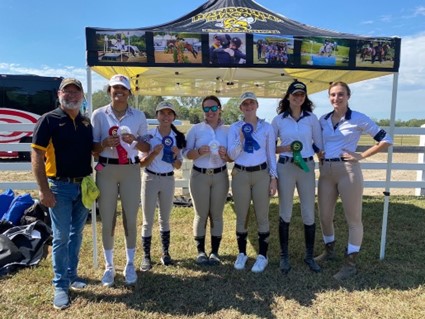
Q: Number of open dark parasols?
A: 1